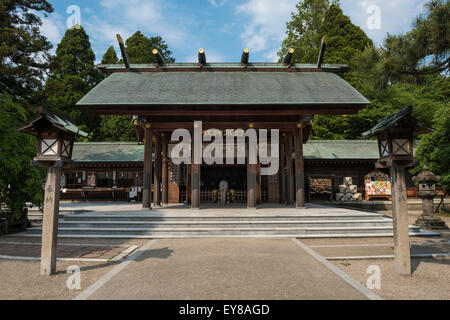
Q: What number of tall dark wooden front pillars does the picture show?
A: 4